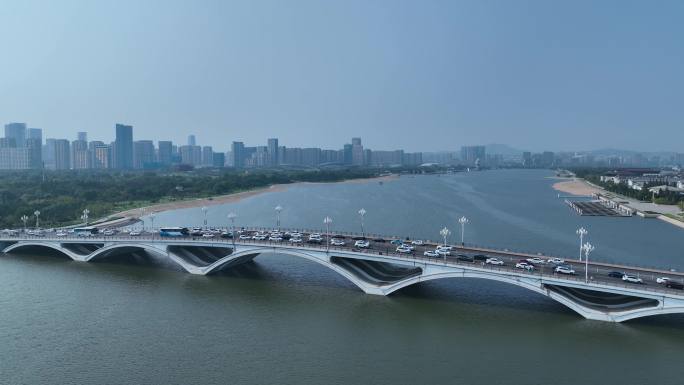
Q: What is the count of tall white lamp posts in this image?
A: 15